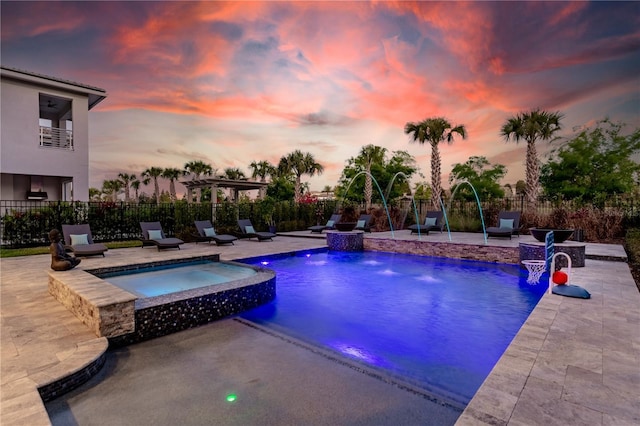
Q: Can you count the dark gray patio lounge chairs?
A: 8